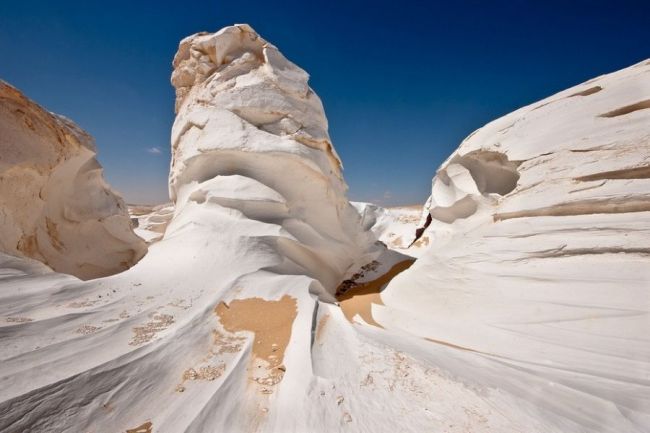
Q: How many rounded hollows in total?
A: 1